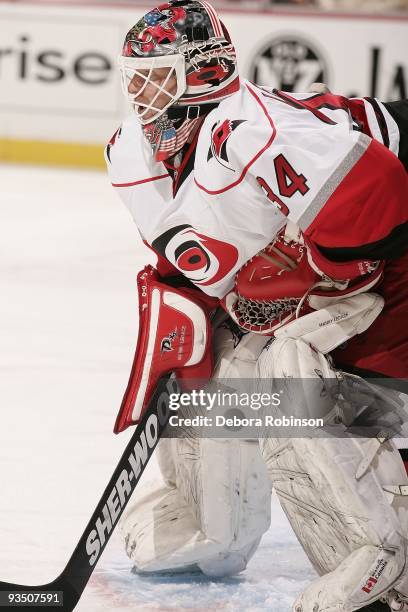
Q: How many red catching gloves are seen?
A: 1